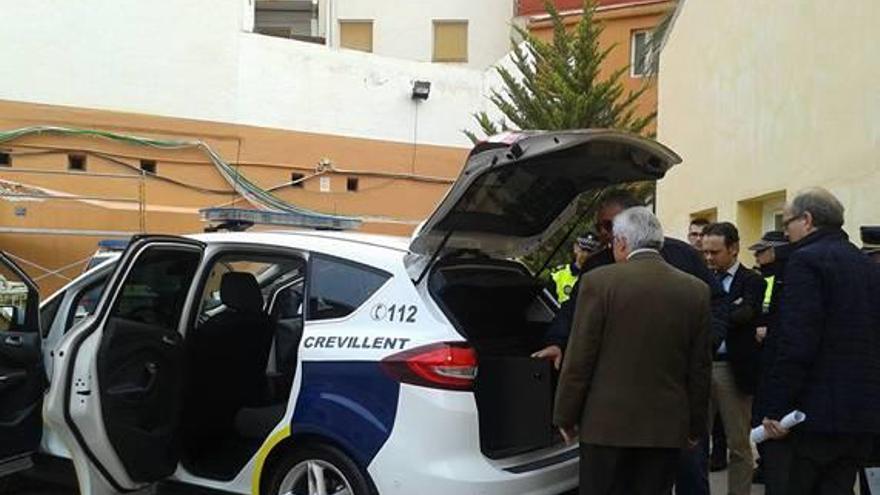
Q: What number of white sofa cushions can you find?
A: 0